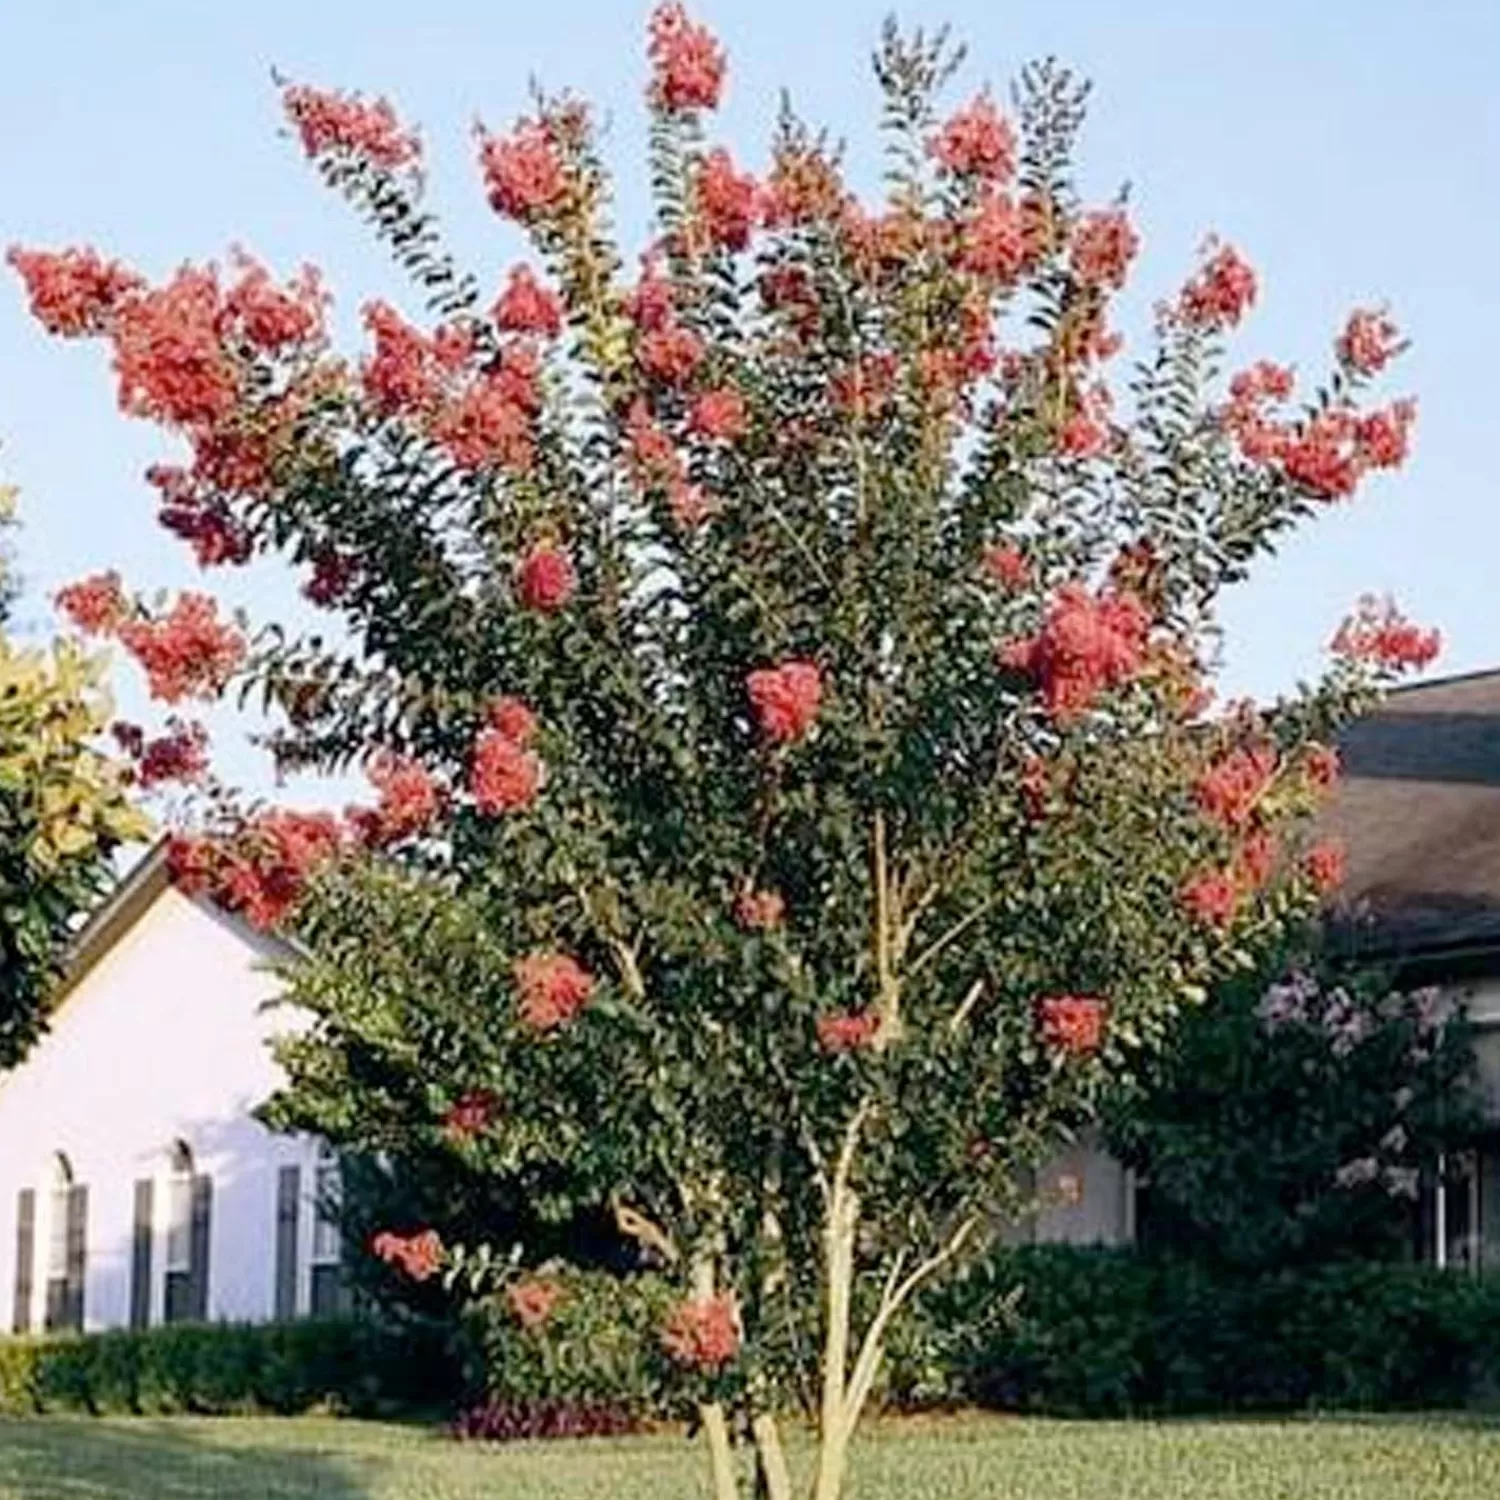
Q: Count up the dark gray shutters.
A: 5